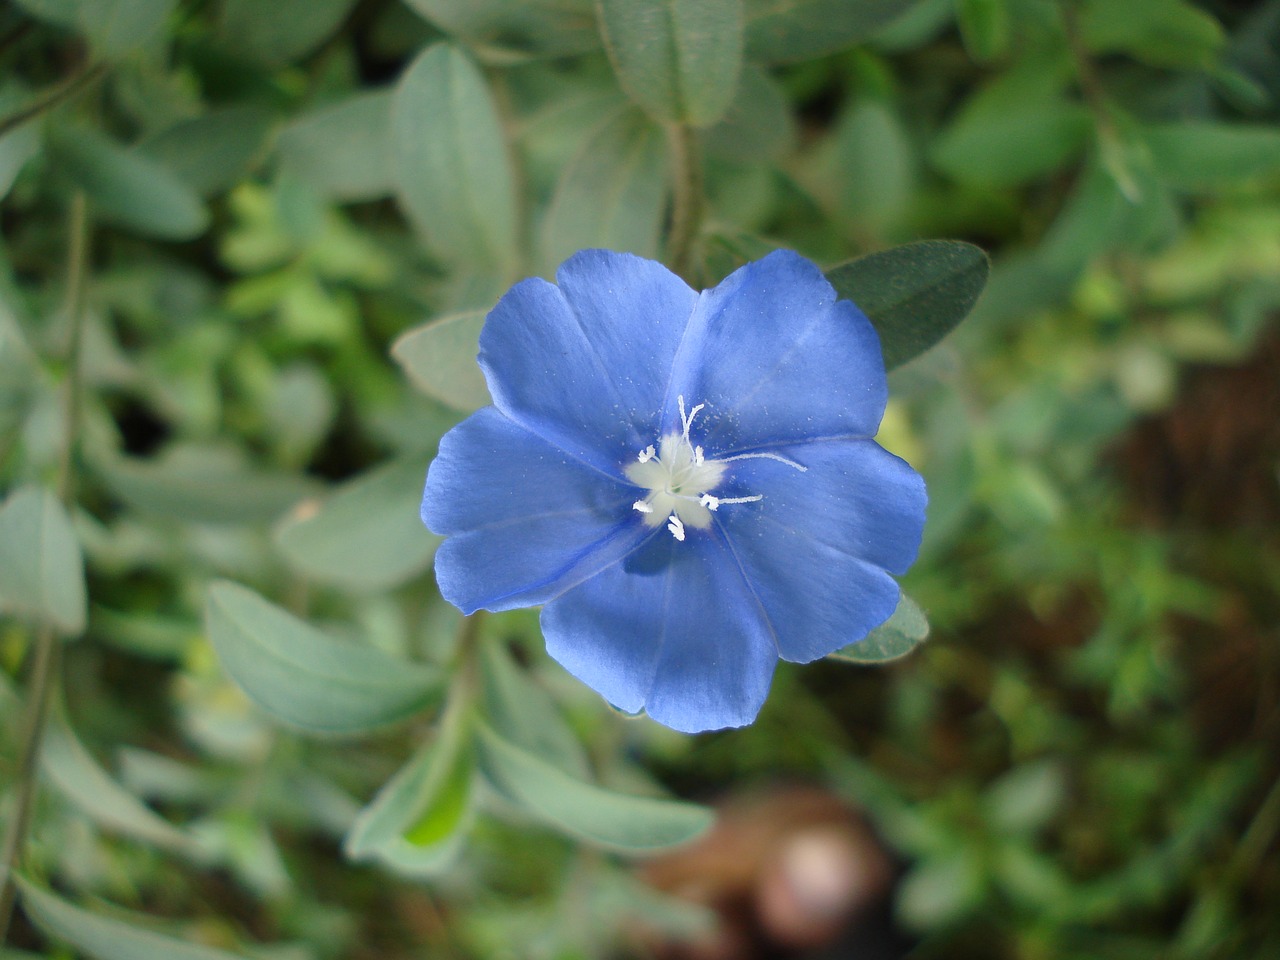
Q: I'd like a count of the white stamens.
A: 5